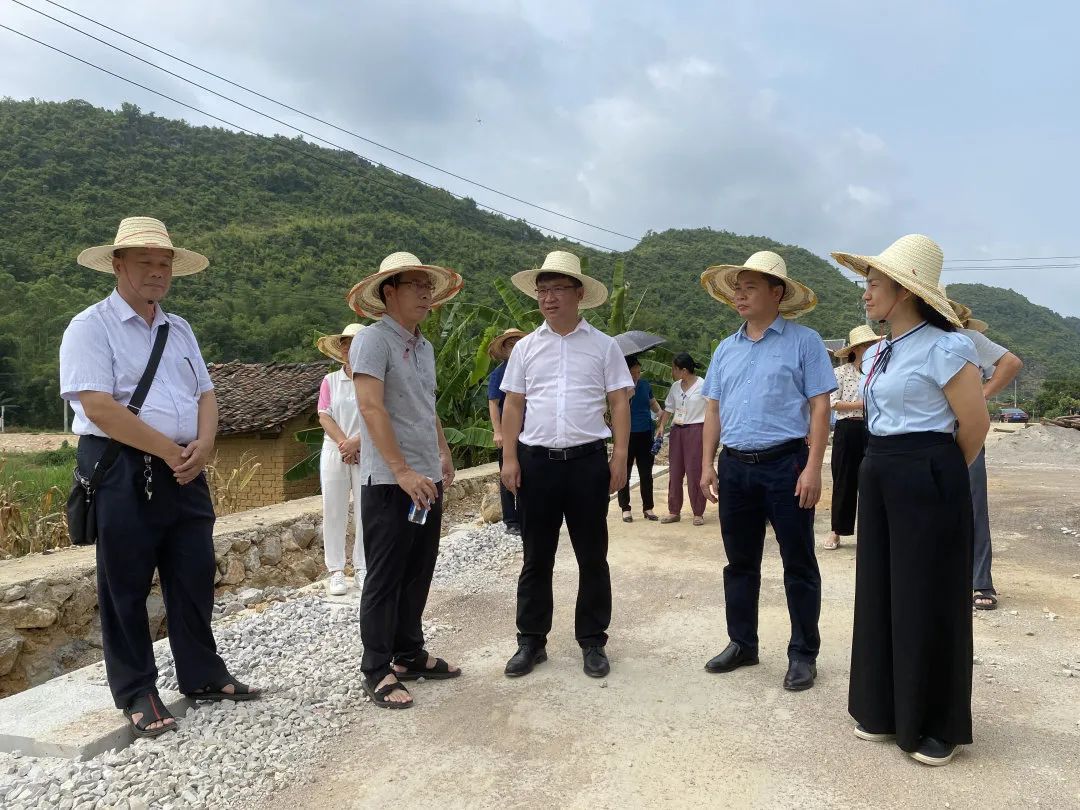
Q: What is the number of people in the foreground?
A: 5